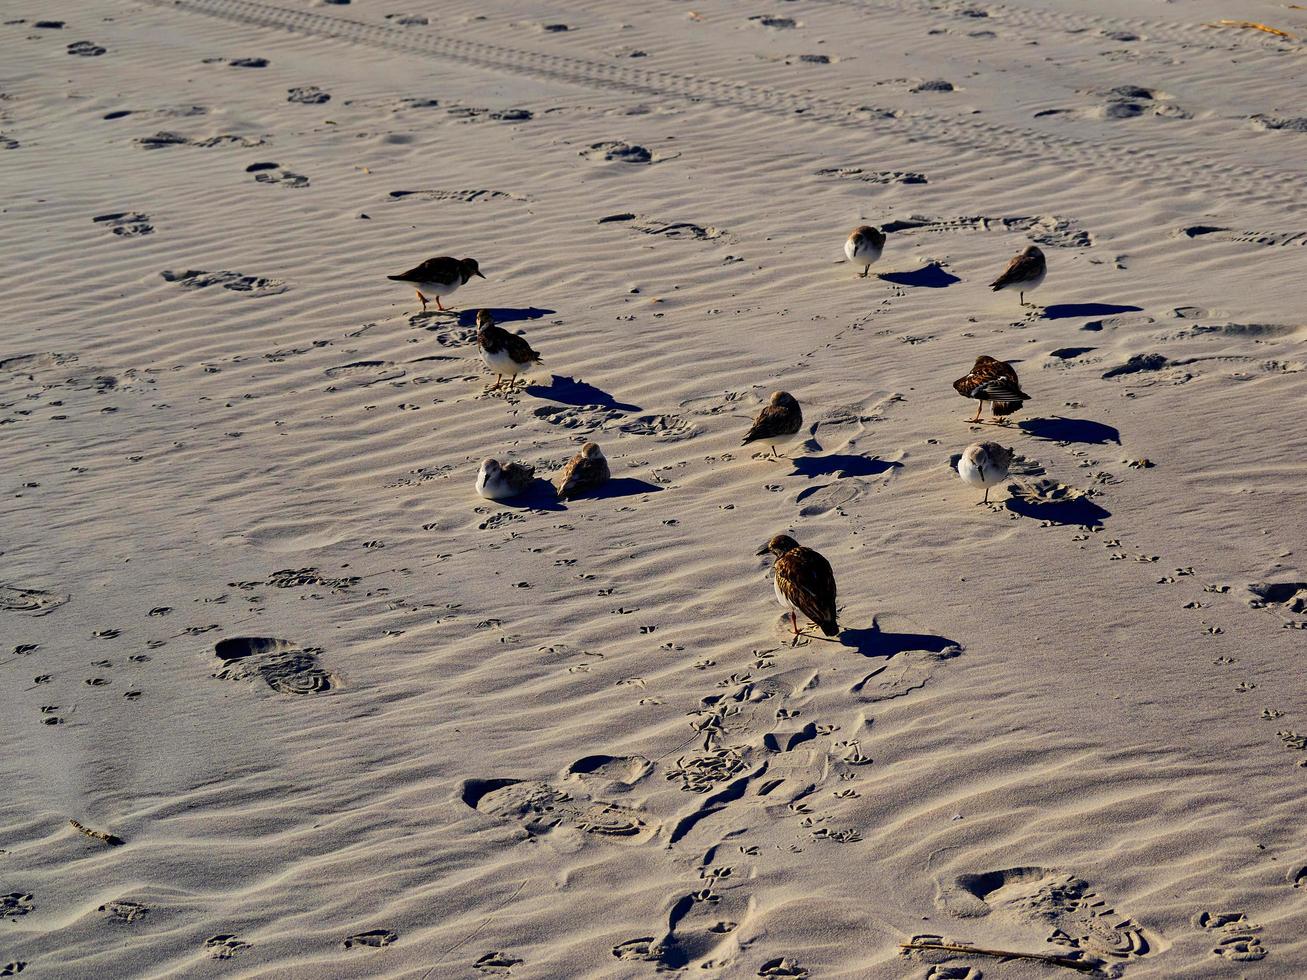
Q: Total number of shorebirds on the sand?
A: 10